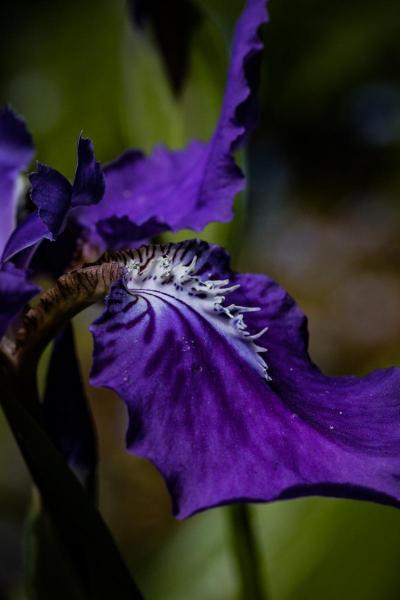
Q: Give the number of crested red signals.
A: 0